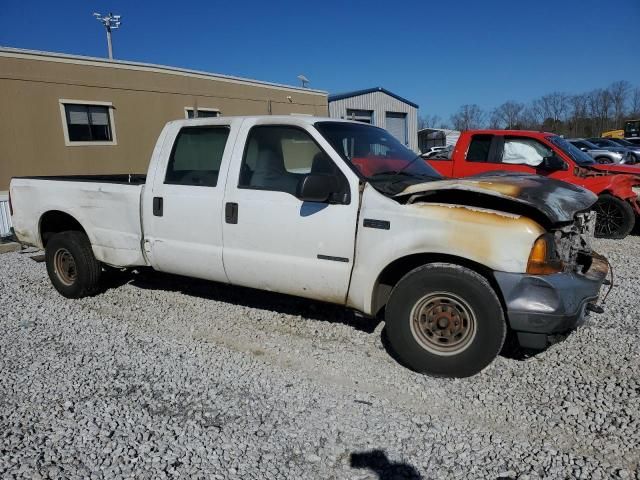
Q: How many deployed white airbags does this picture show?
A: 1